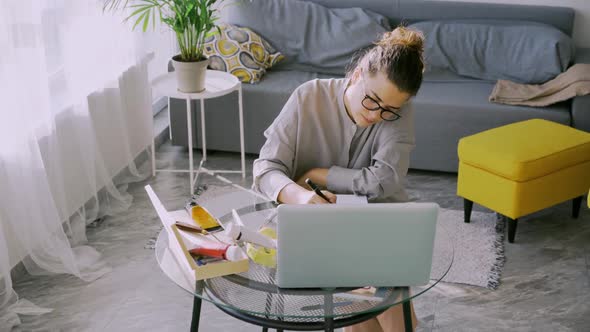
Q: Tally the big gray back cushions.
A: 2